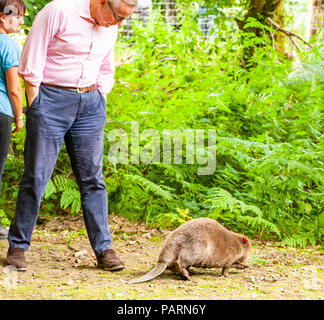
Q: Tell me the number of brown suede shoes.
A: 2